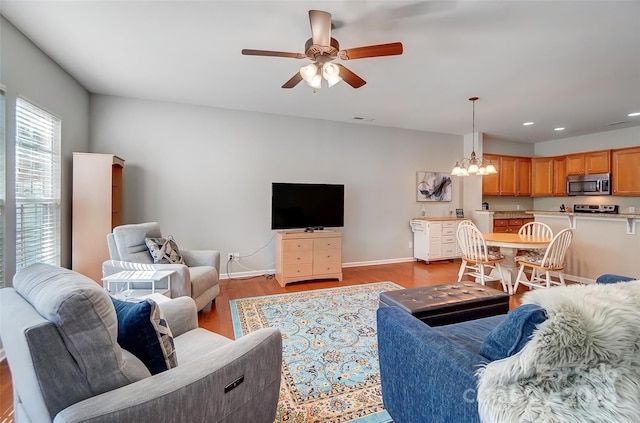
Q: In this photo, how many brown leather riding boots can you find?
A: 0